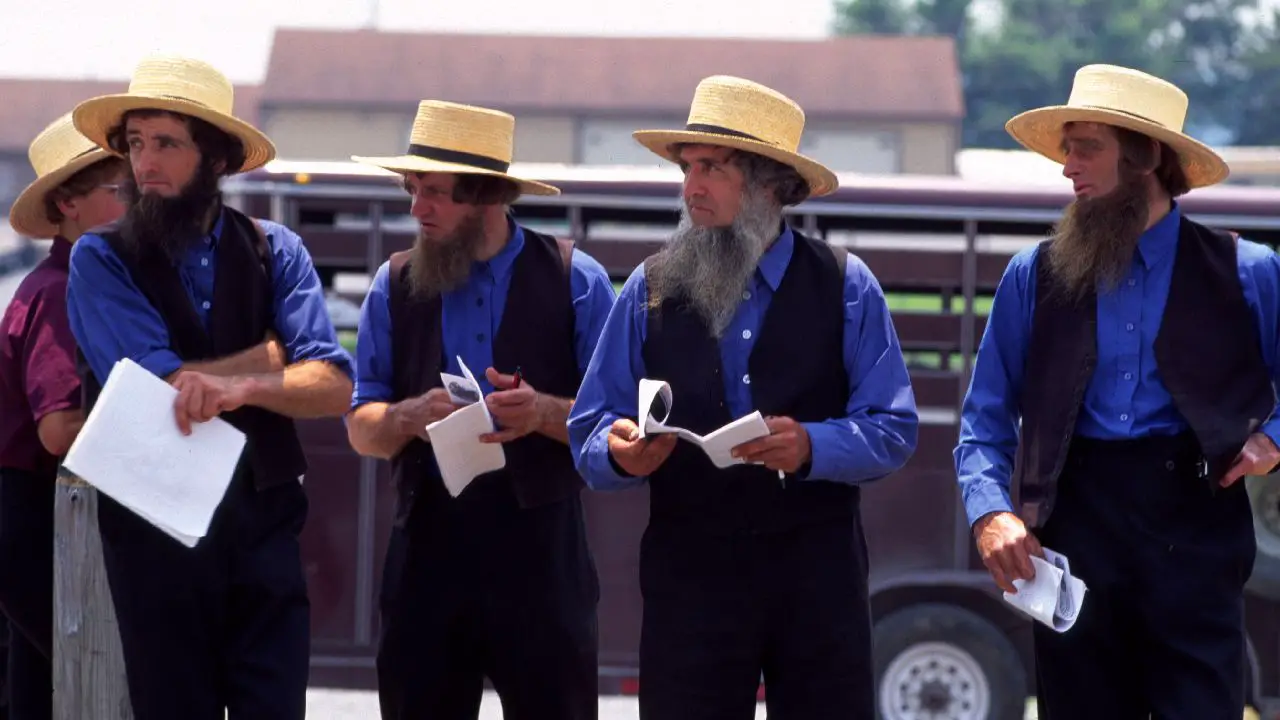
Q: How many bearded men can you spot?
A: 4